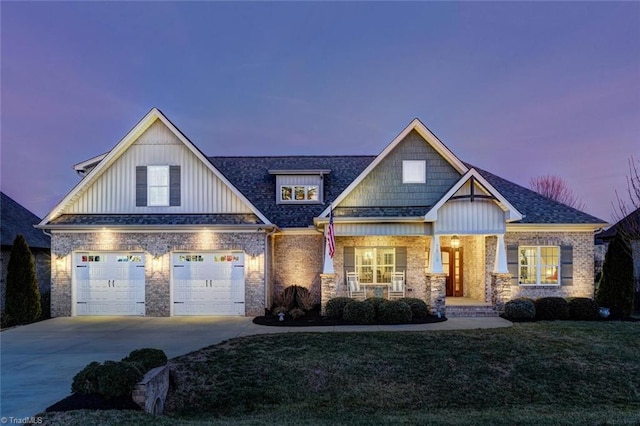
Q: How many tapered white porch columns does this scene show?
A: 3